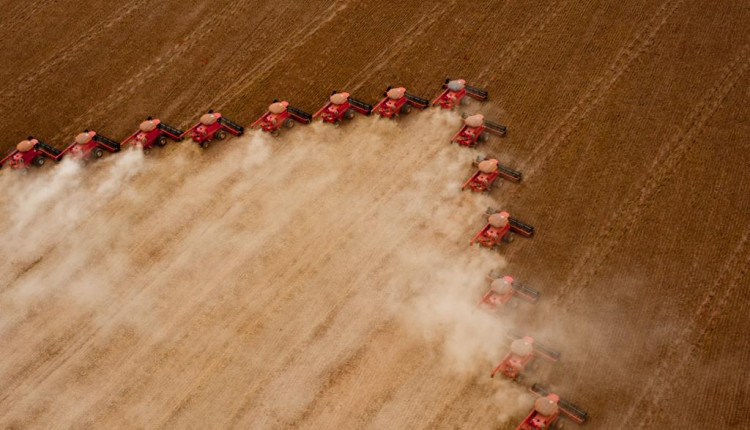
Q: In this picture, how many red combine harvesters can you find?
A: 14